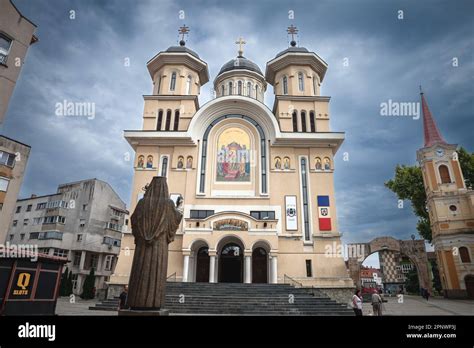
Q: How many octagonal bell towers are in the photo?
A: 2